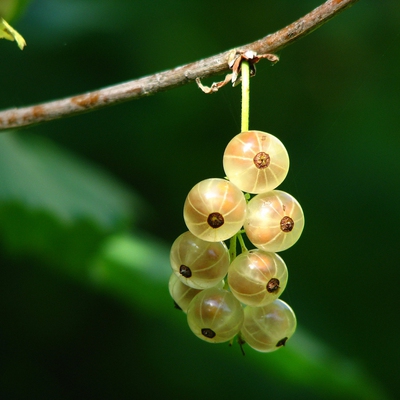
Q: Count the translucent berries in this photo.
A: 8